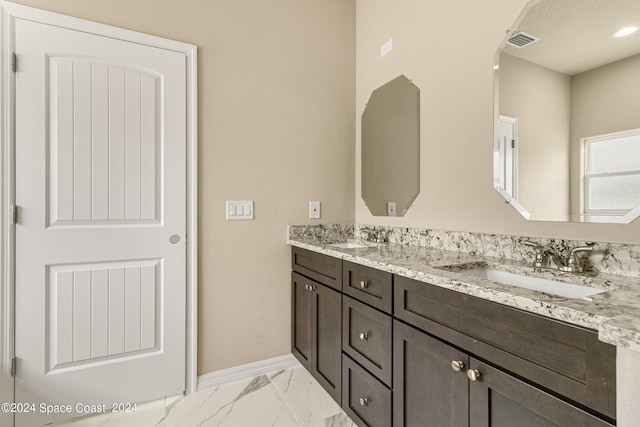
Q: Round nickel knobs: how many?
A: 7